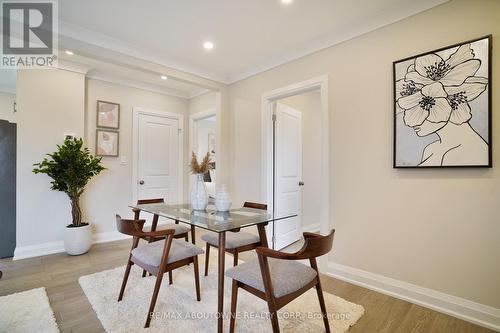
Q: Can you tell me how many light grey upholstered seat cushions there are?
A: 4